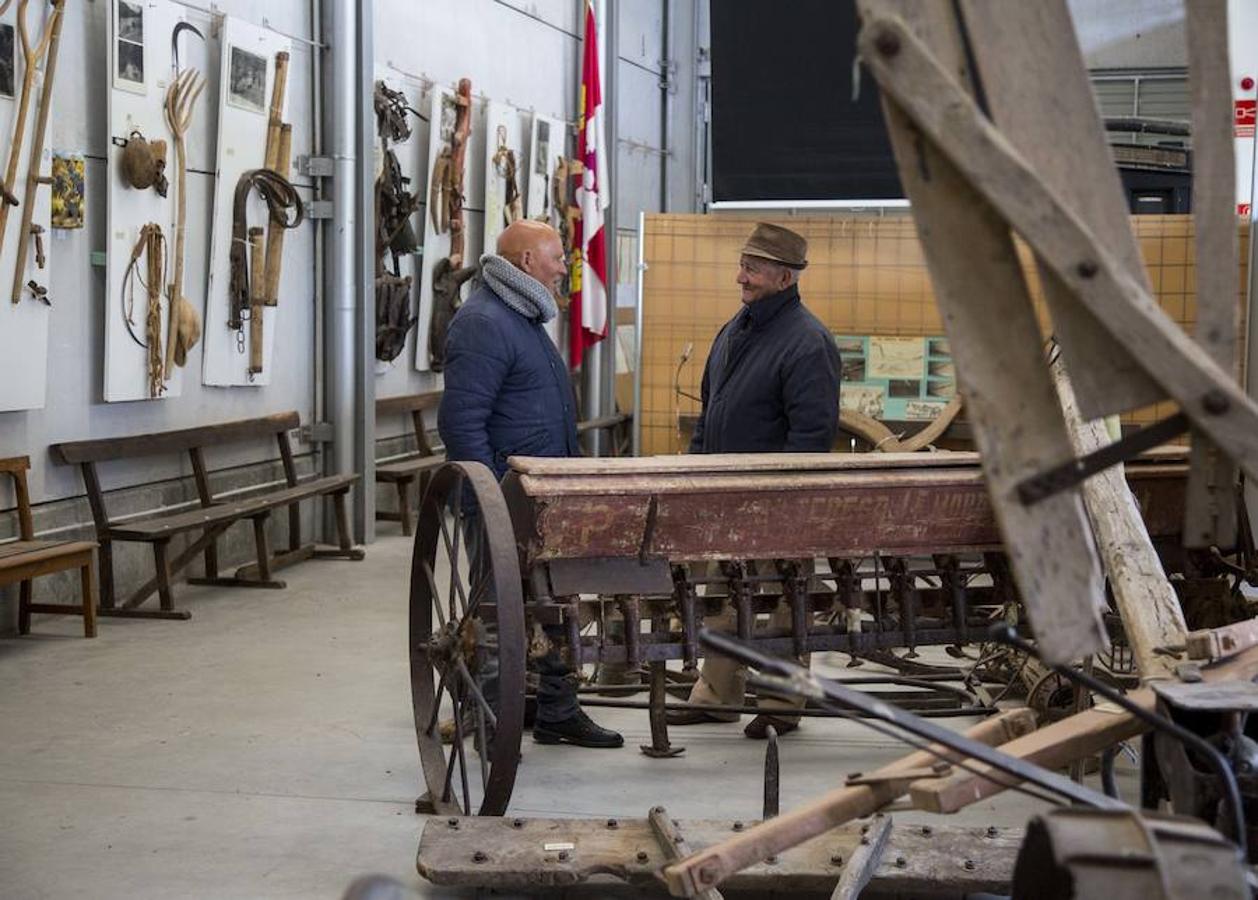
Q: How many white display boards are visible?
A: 7